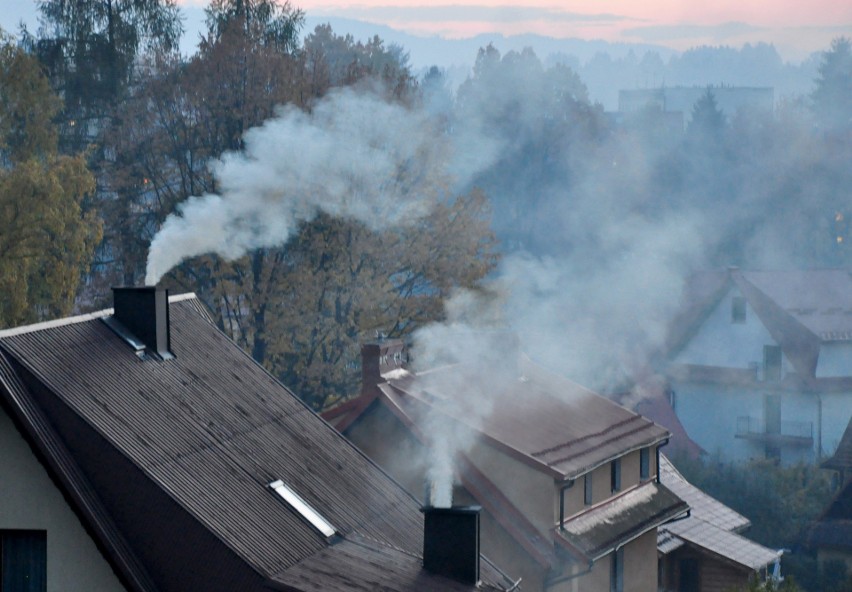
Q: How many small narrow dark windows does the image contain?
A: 3